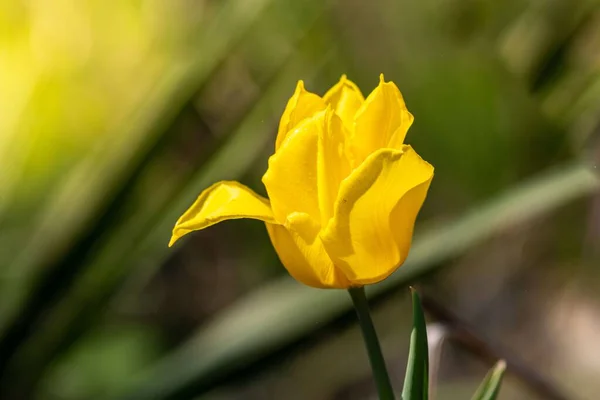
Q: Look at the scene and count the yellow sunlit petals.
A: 6